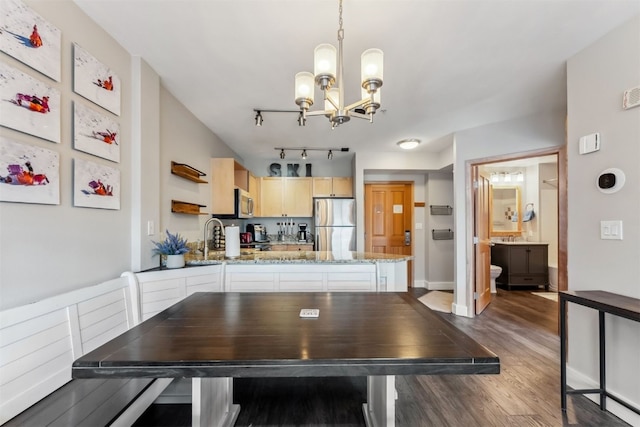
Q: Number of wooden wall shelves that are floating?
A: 2